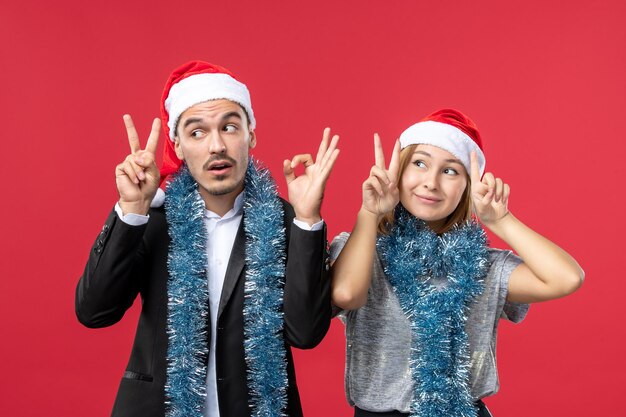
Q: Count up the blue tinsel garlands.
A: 2